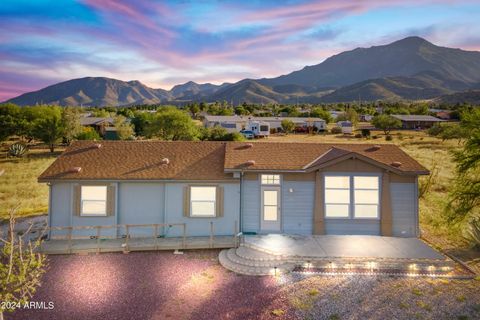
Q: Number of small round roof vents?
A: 7